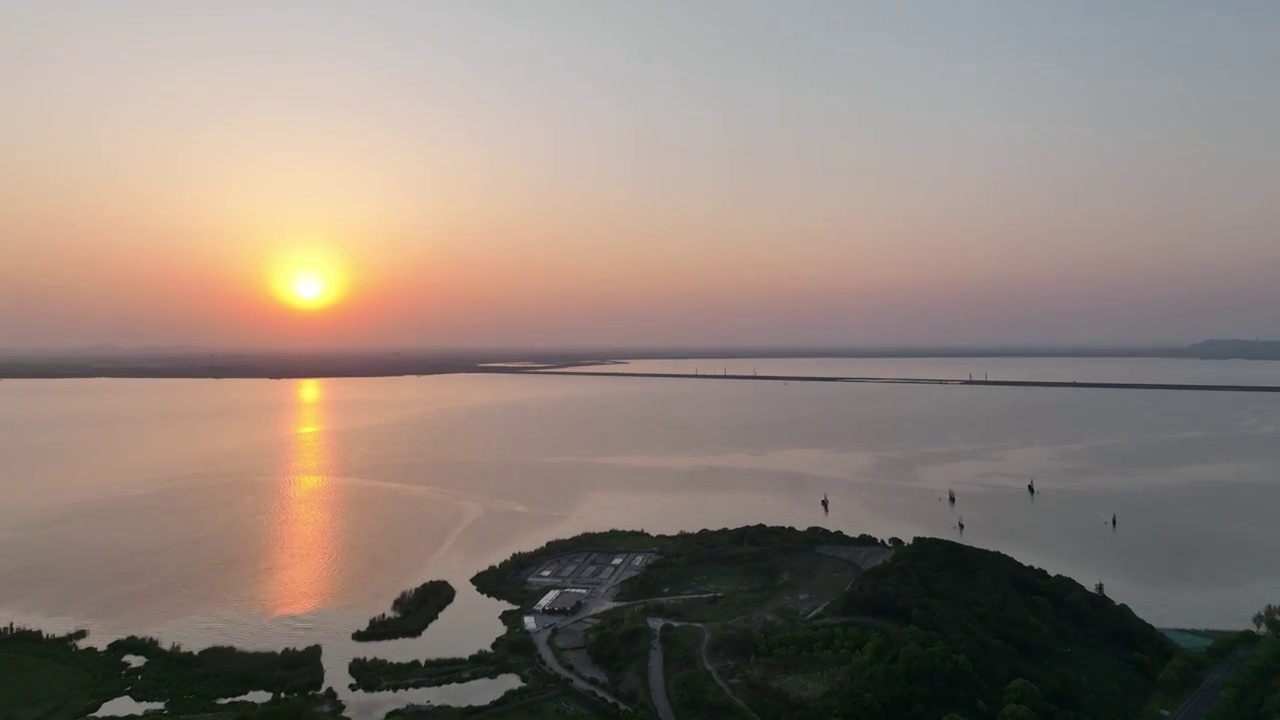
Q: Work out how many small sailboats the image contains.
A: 5